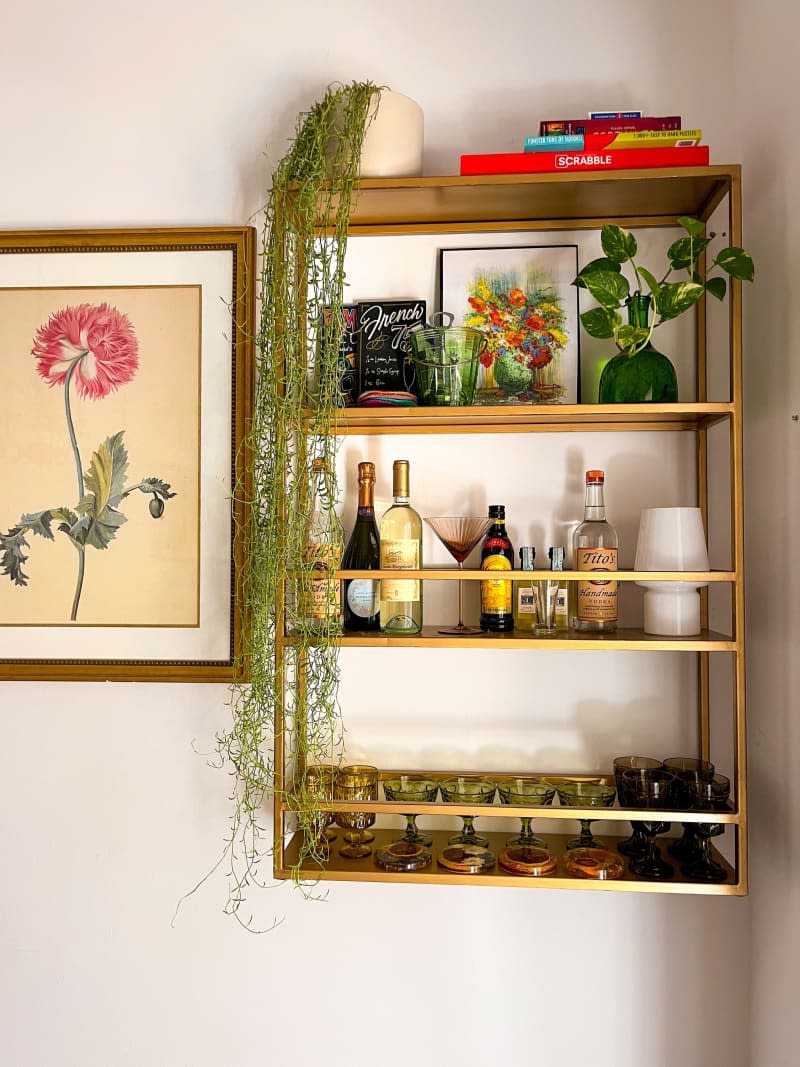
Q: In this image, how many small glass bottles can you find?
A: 2